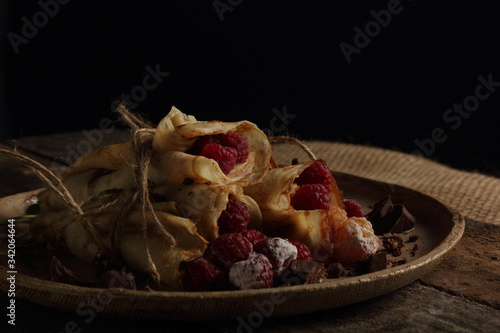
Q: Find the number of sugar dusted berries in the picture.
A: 3